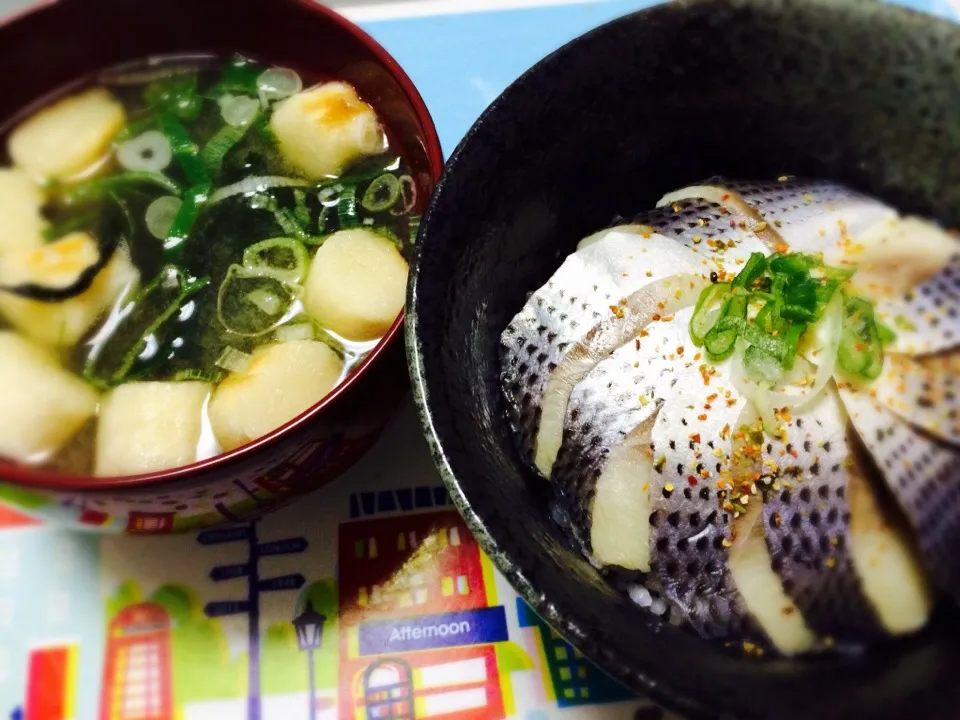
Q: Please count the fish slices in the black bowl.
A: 9